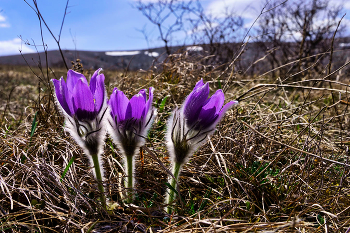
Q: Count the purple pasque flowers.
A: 3